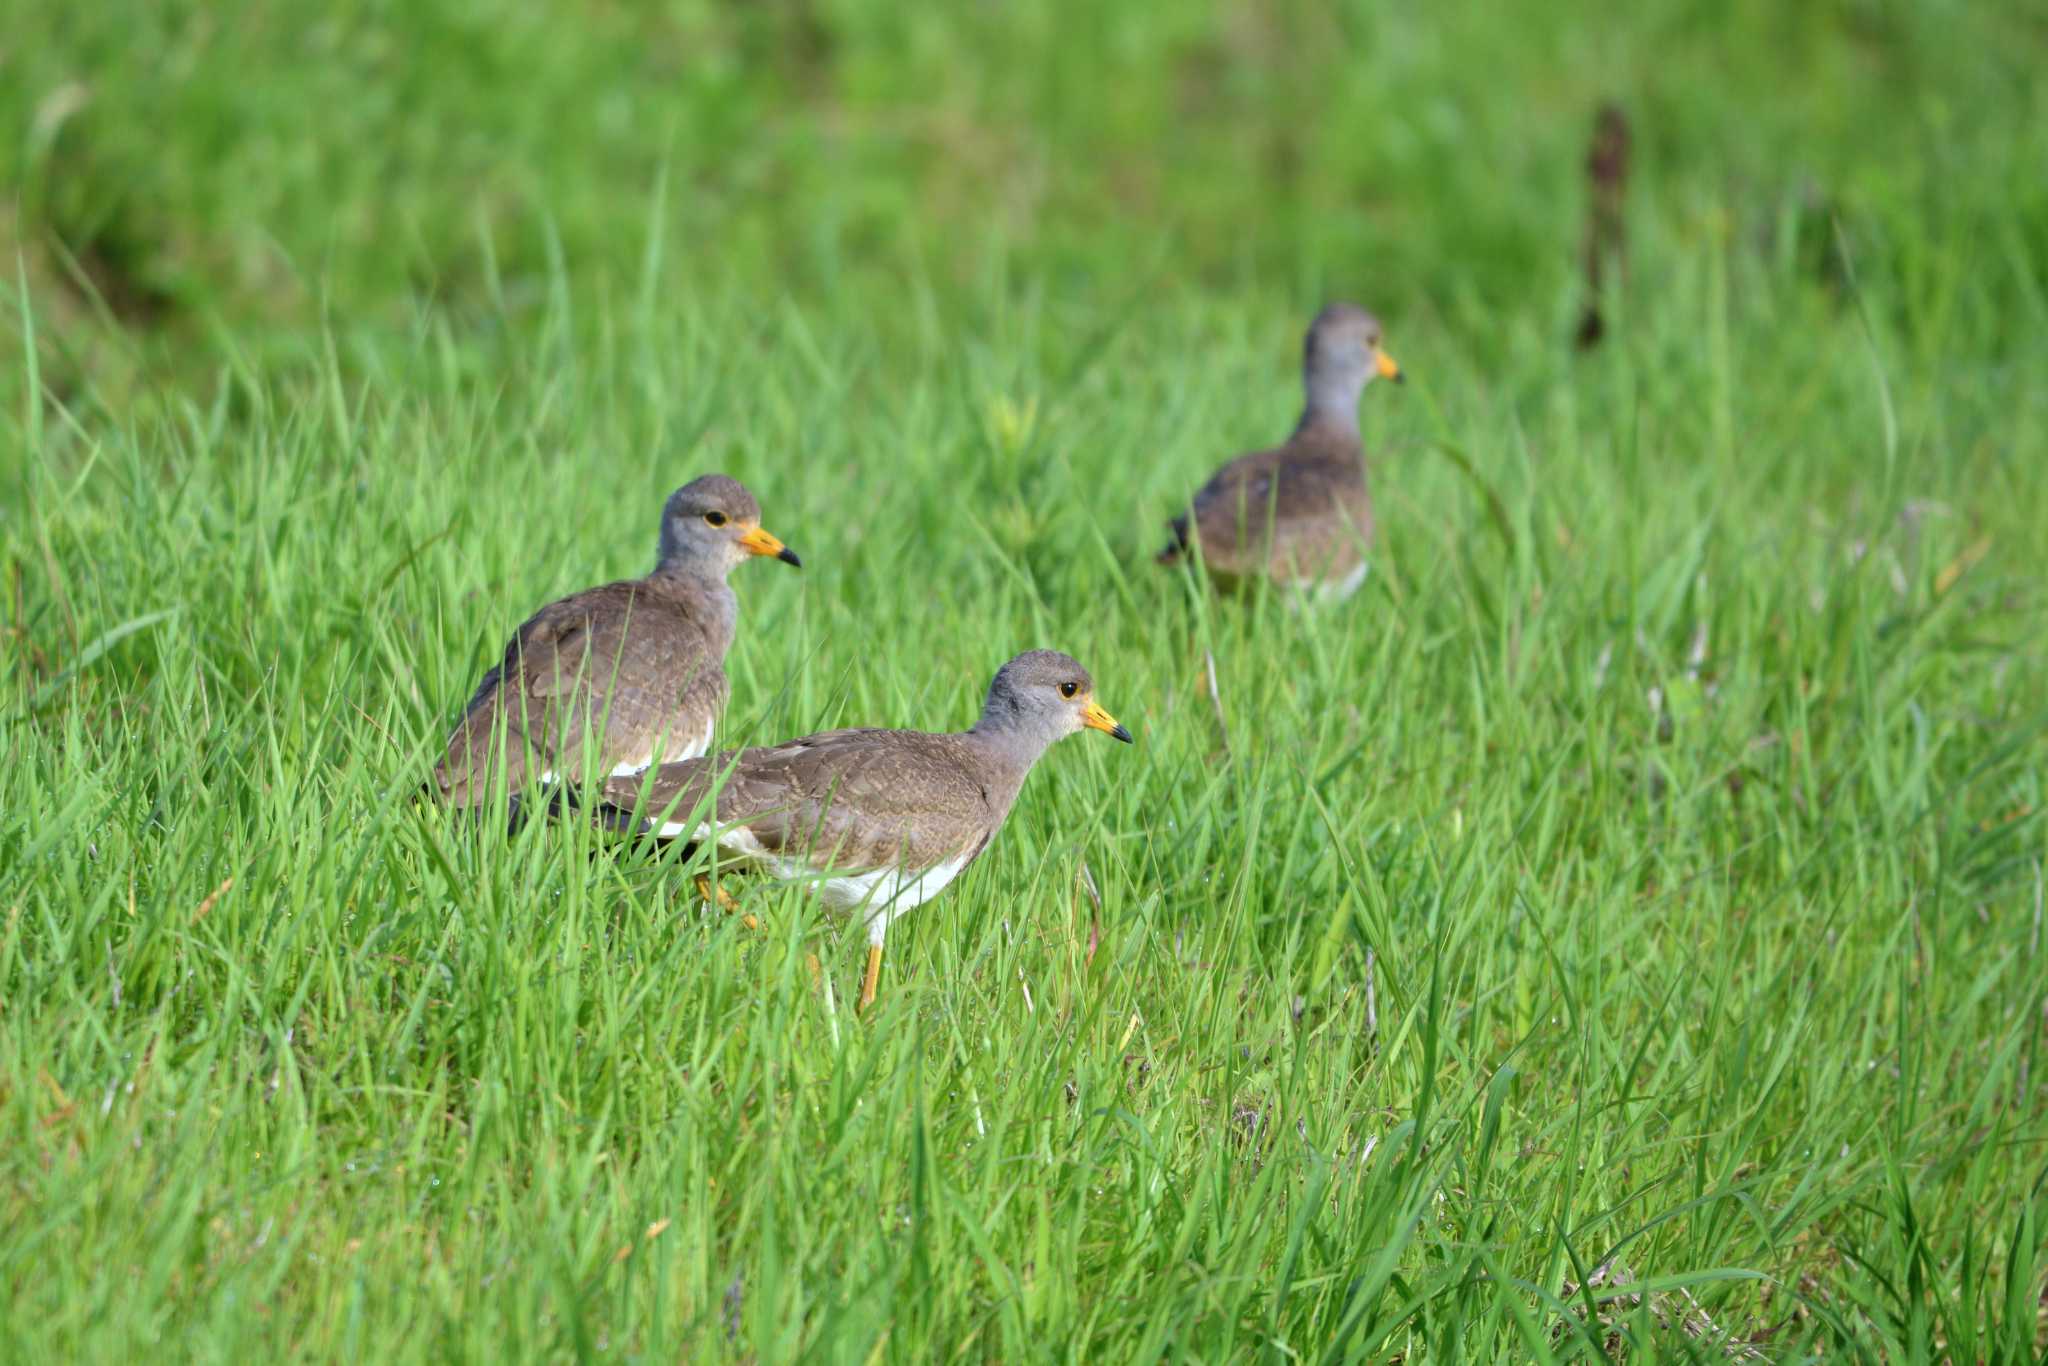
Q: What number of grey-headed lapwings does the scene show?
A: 3